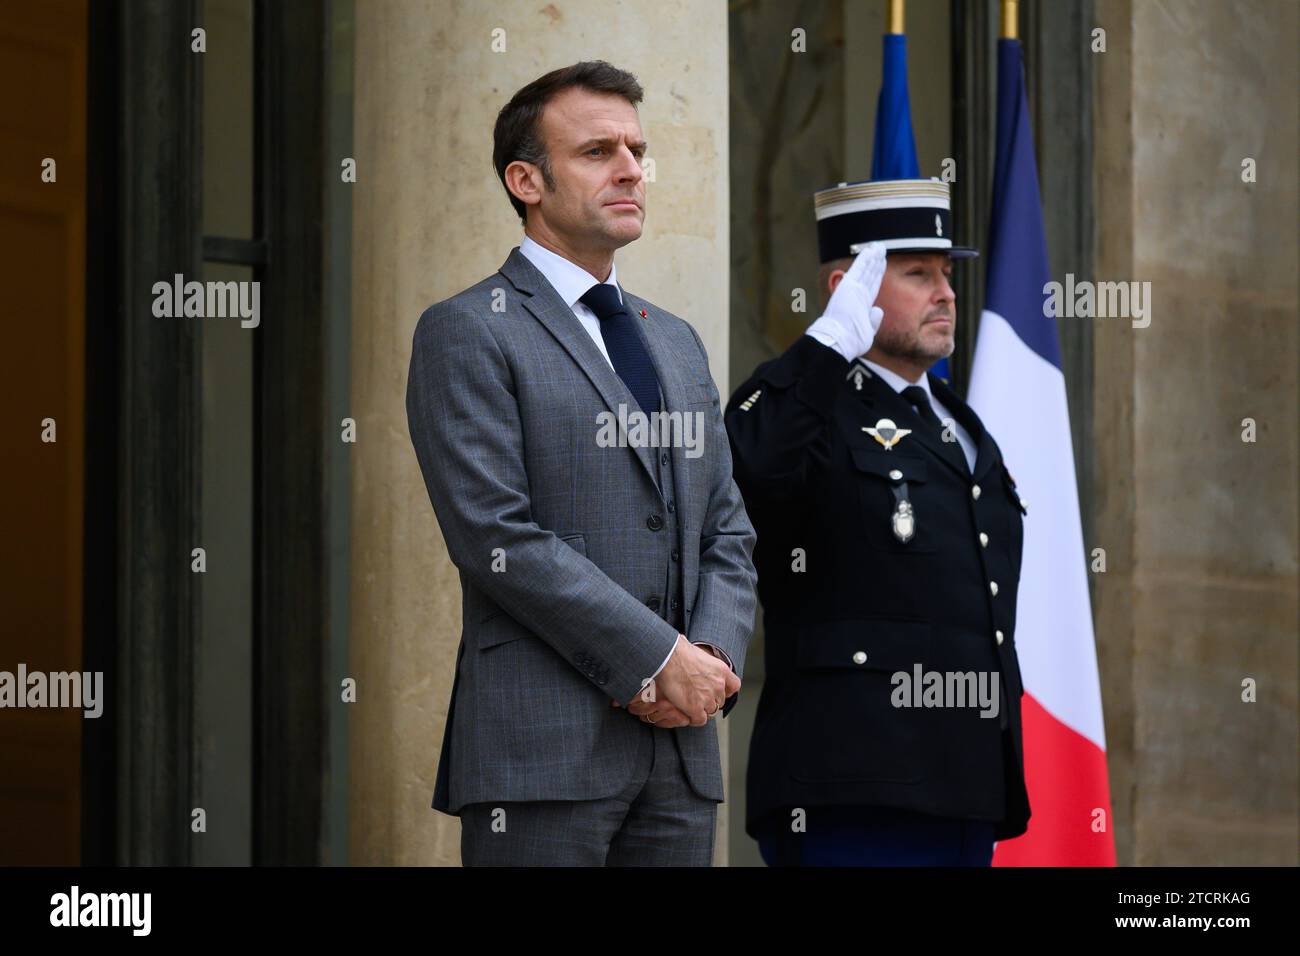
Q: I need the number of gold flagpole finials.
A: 2